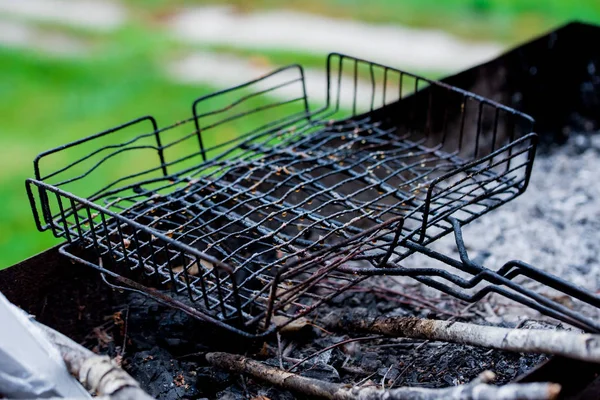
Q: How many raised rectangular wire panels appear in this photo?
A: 6